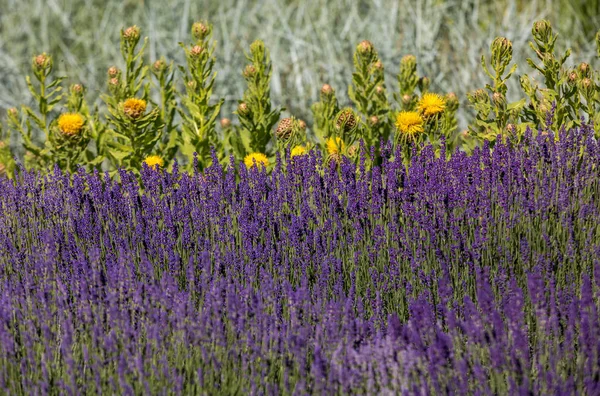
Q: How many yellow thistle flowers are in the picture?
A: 8